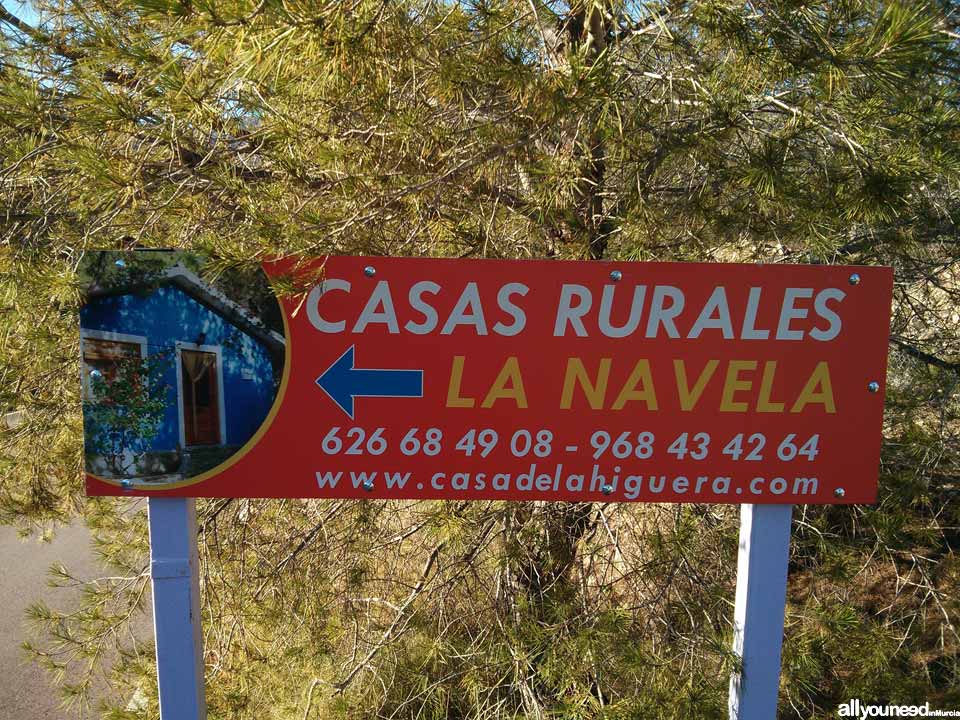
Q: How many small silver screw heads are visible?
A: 10